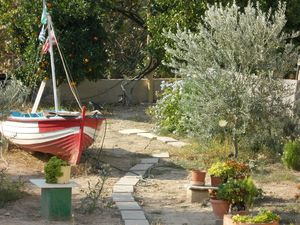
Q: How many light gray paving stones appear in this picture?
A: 14